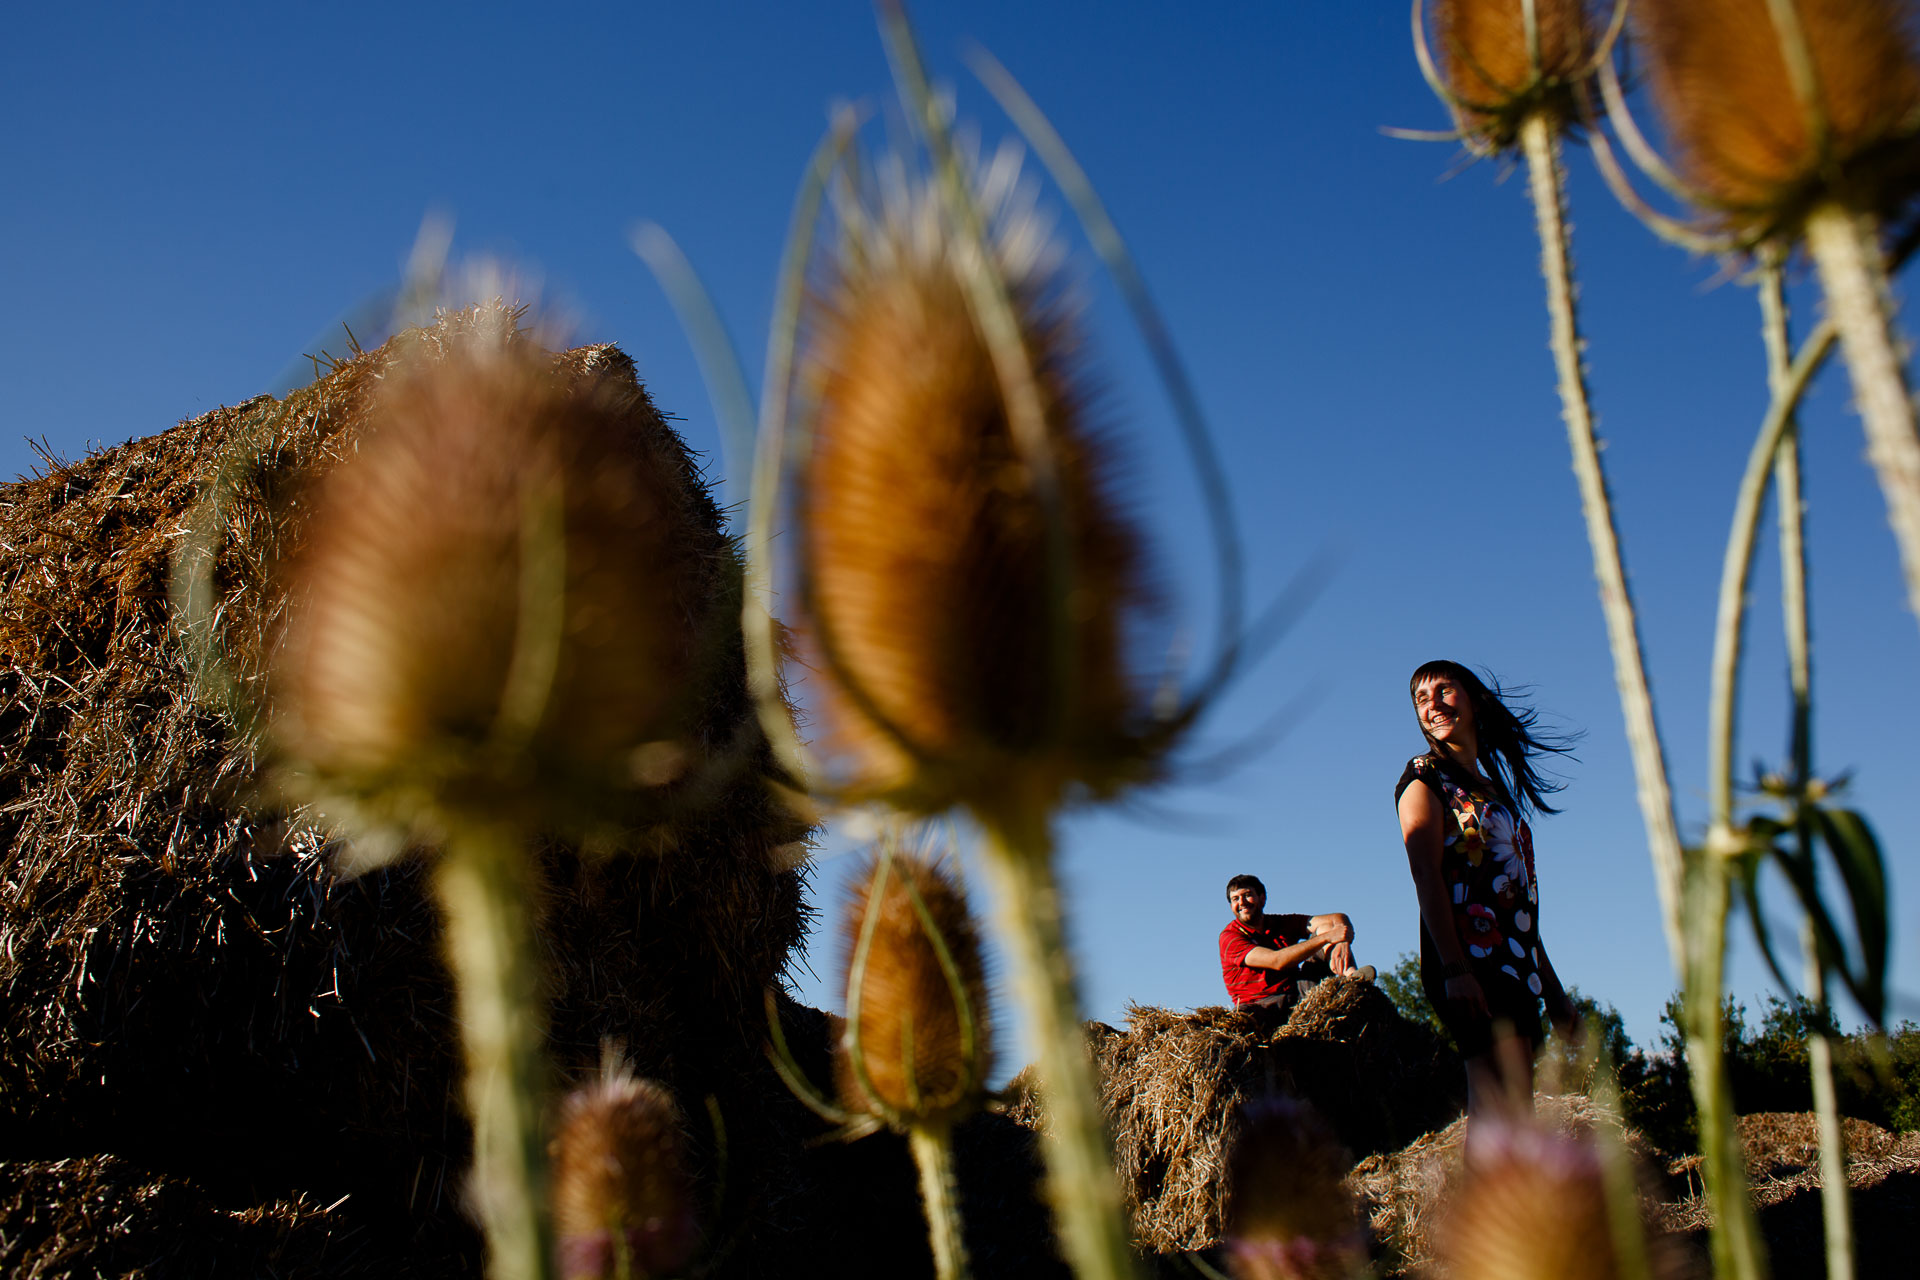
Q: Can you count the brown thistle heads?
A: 8